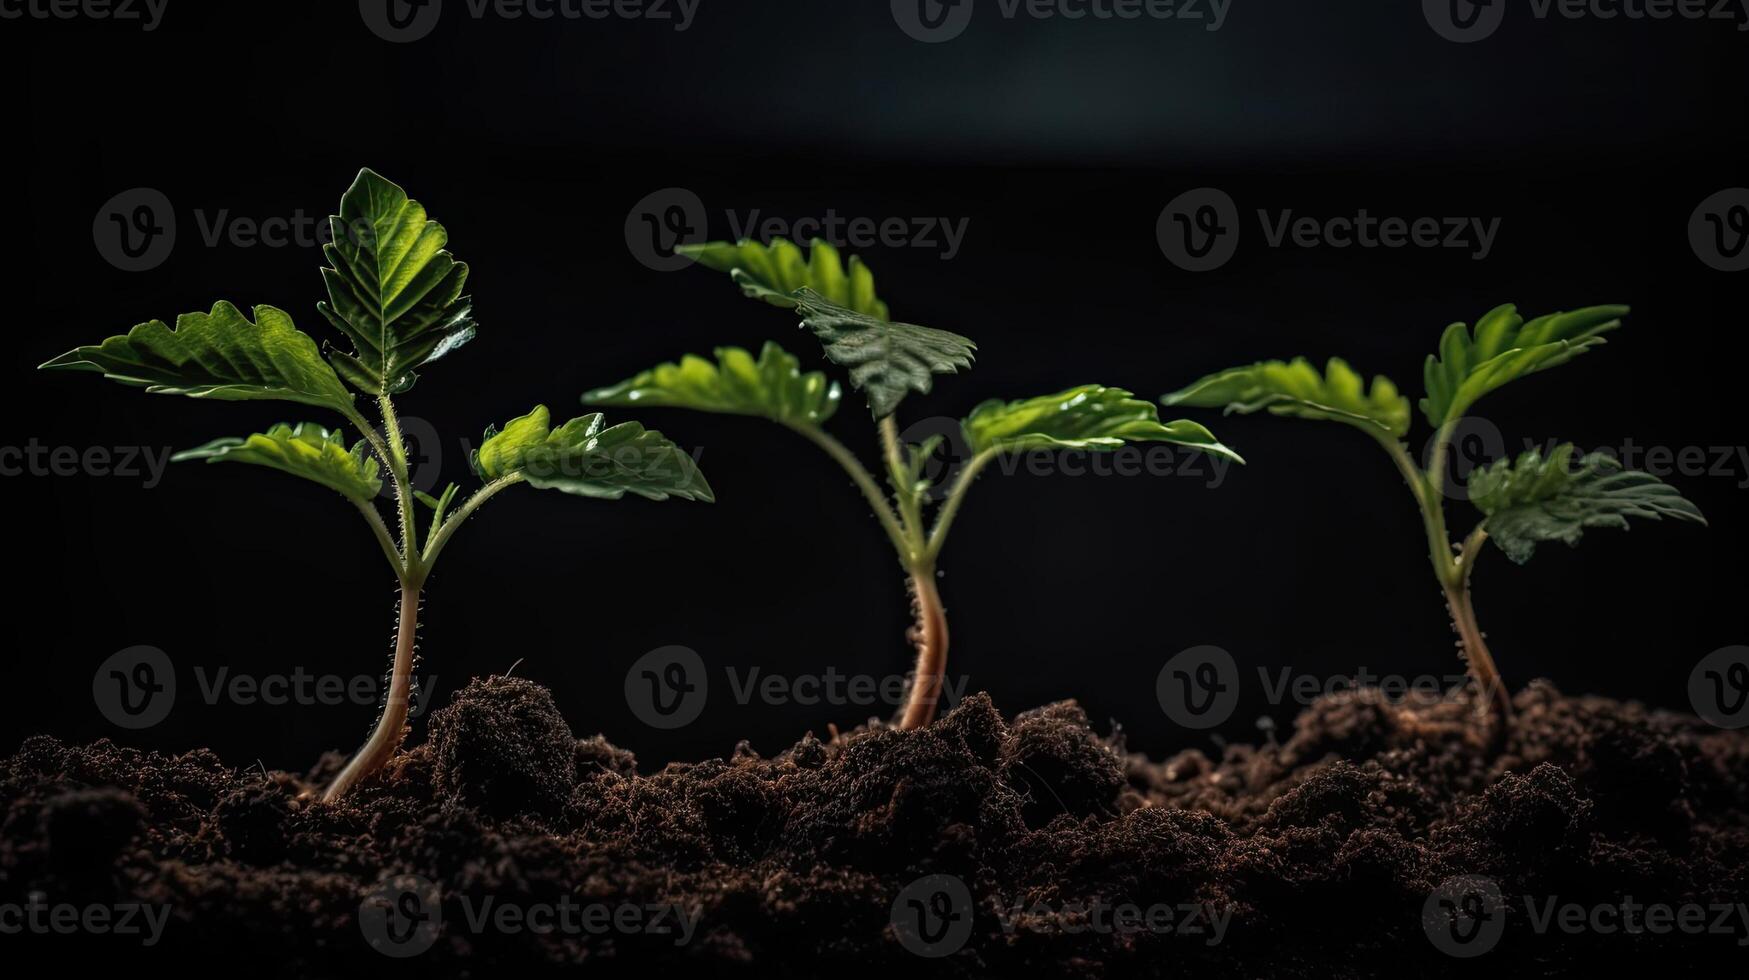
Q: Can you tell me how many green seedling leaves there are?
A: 11